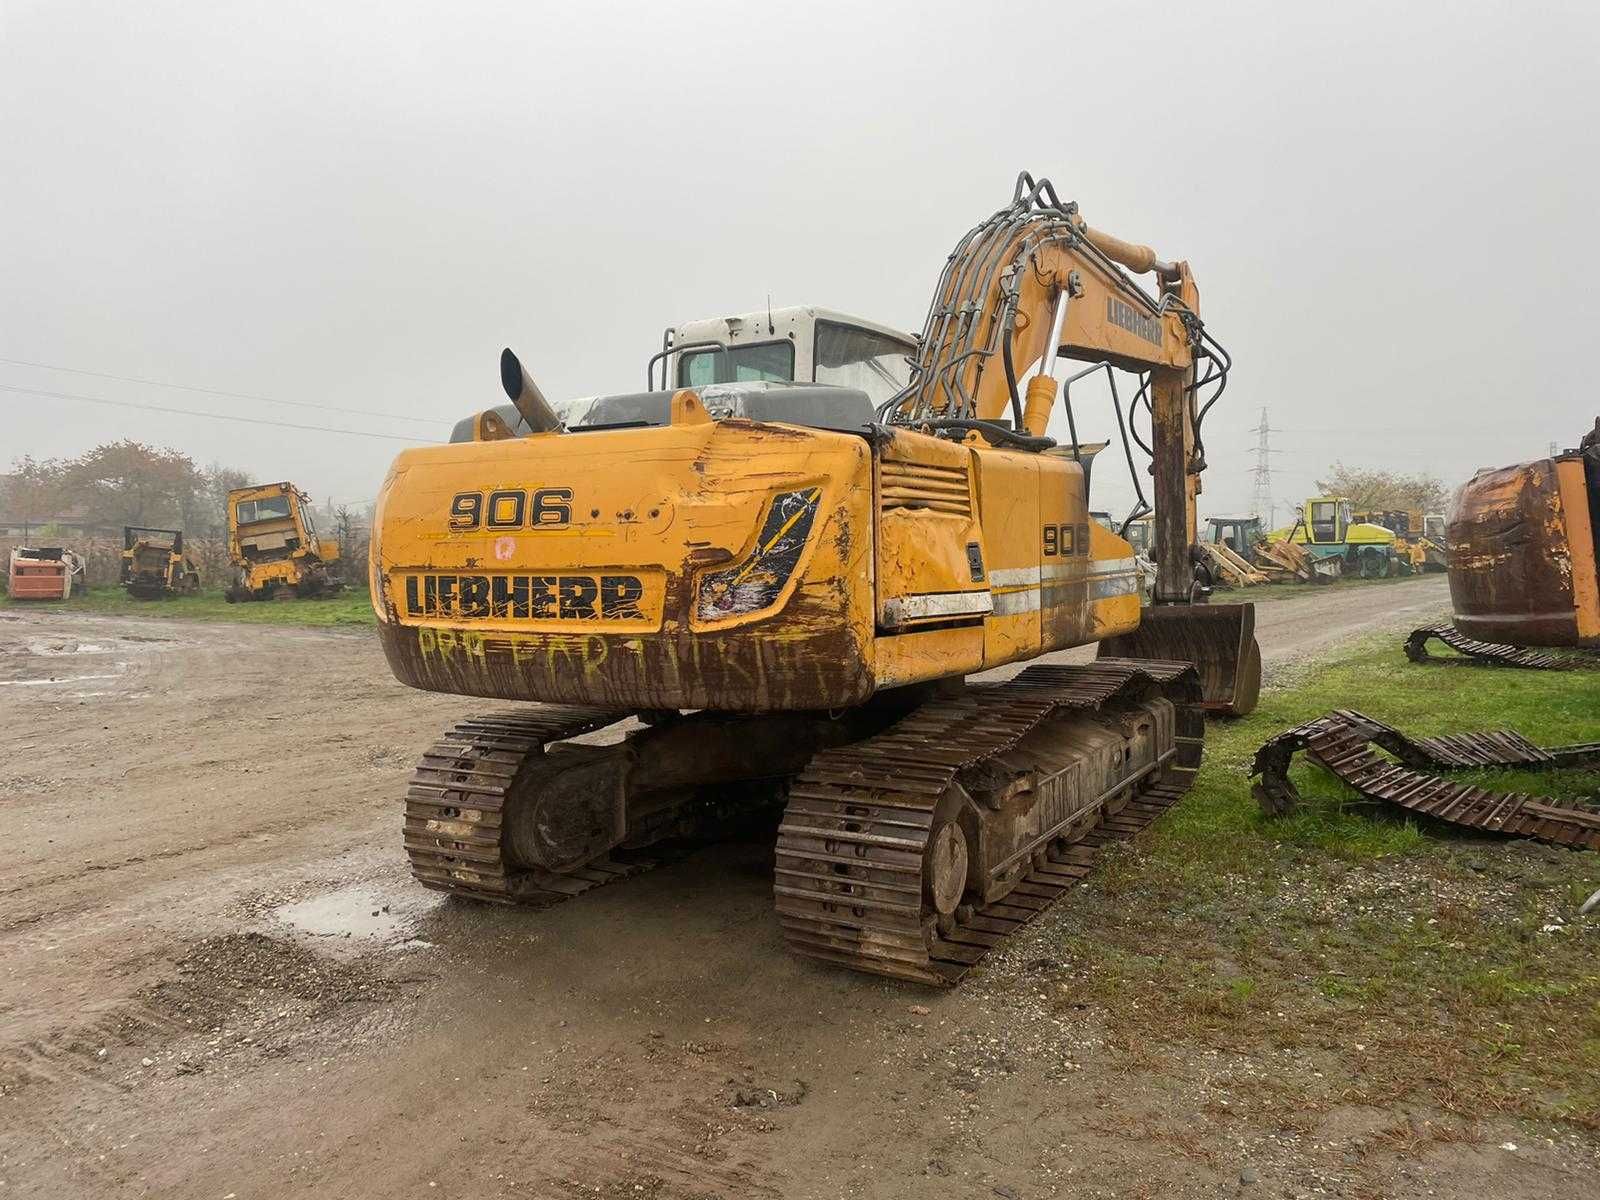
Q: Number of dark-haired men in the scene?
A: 0